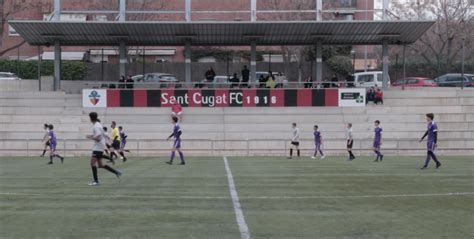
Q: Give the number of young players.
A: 11